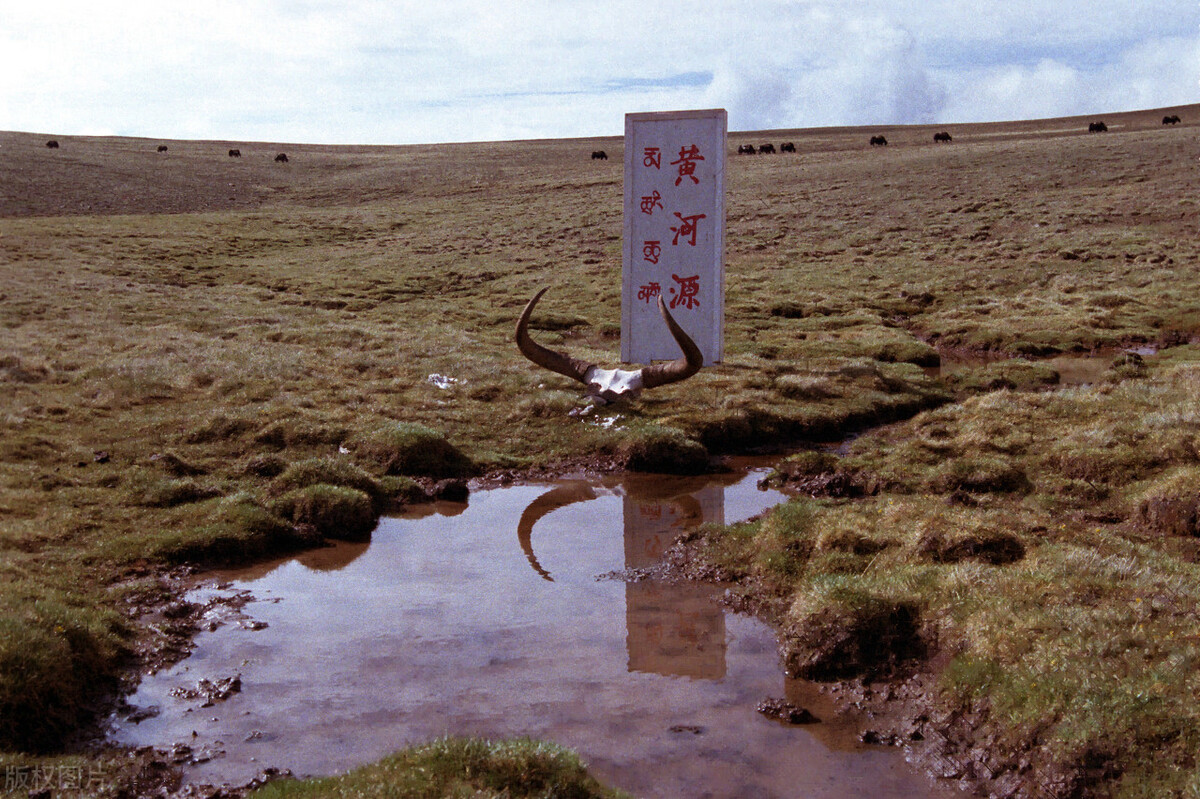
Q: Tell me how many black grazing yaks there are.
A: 12